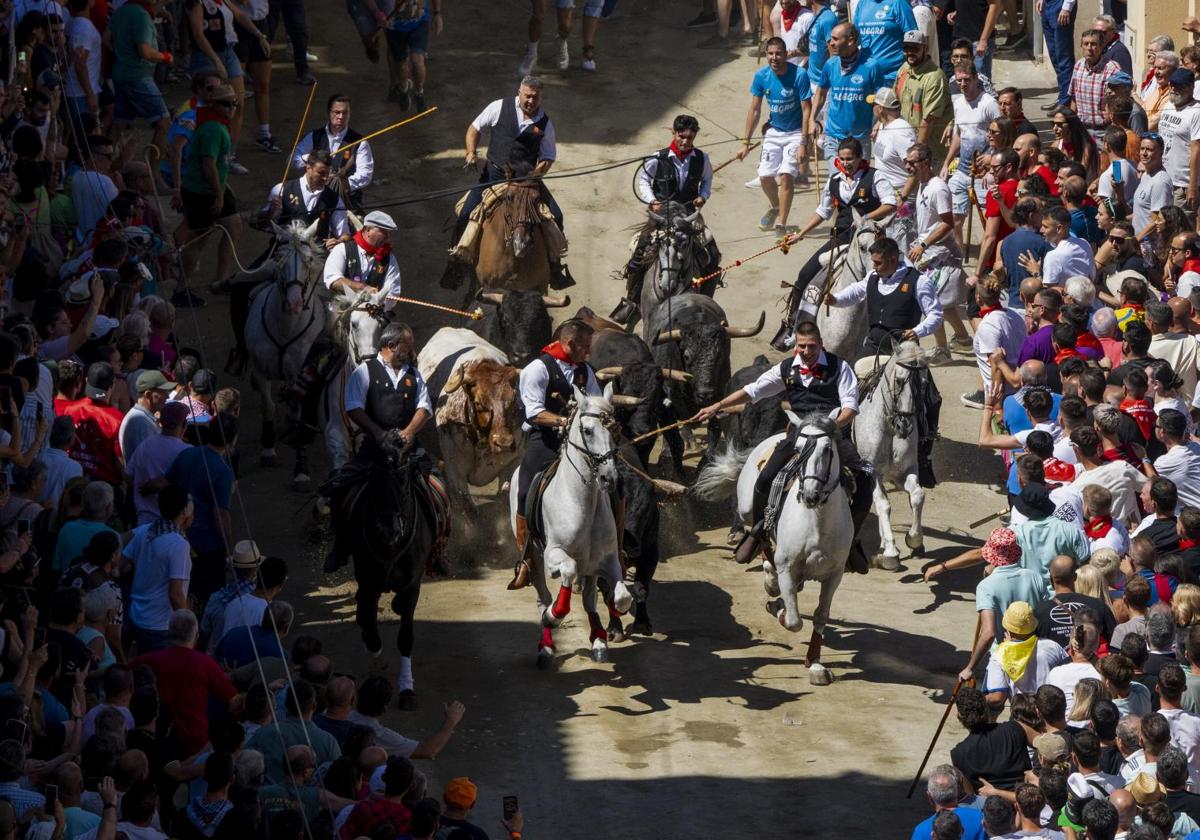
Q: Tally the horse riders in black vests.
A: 10